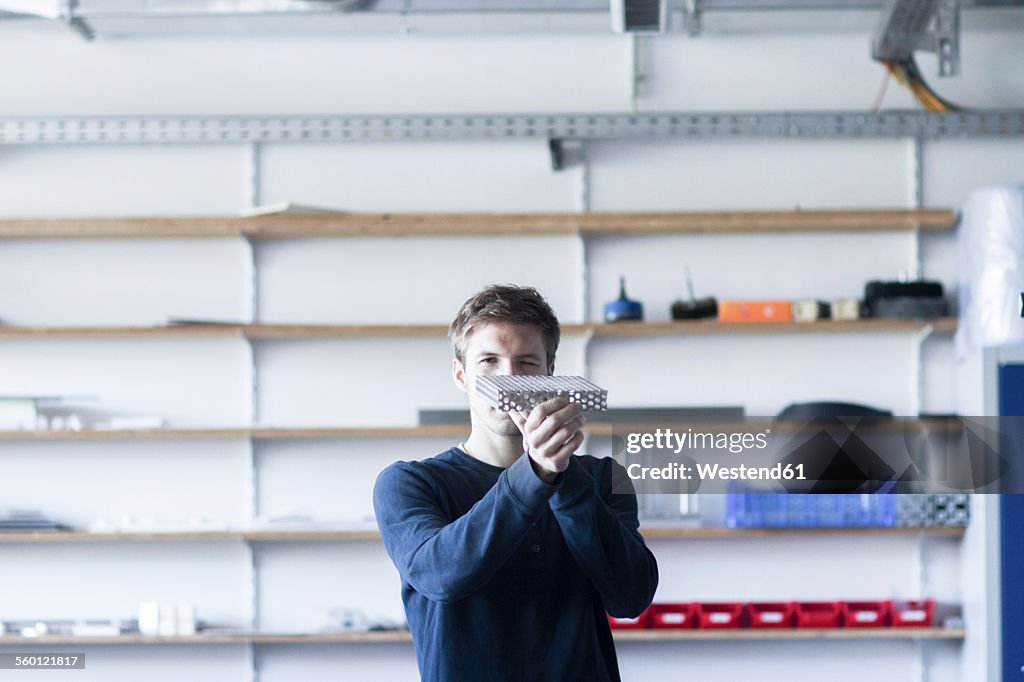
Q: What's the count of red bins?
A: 7